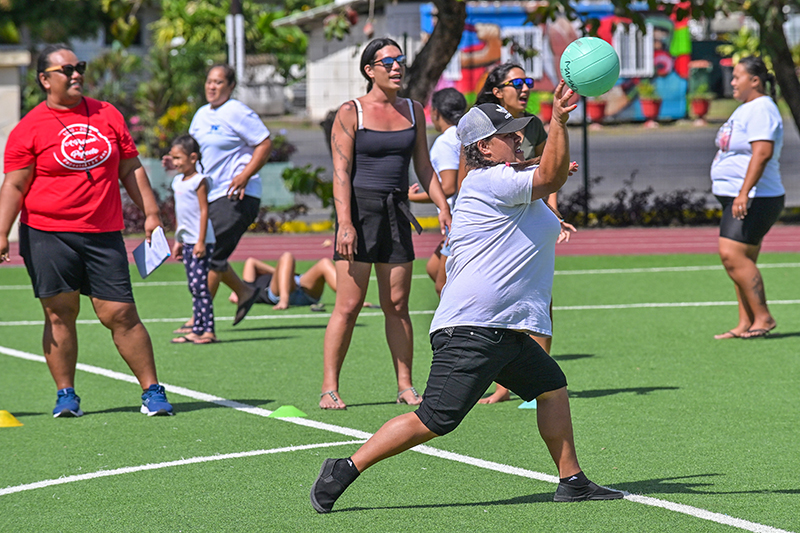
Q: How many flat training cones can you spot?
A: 3